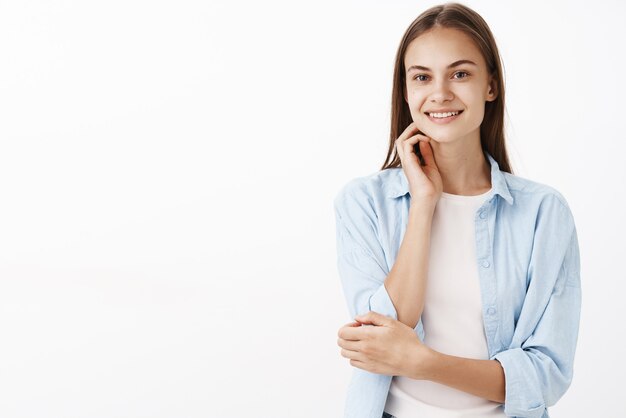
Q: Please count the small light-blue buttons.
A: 3